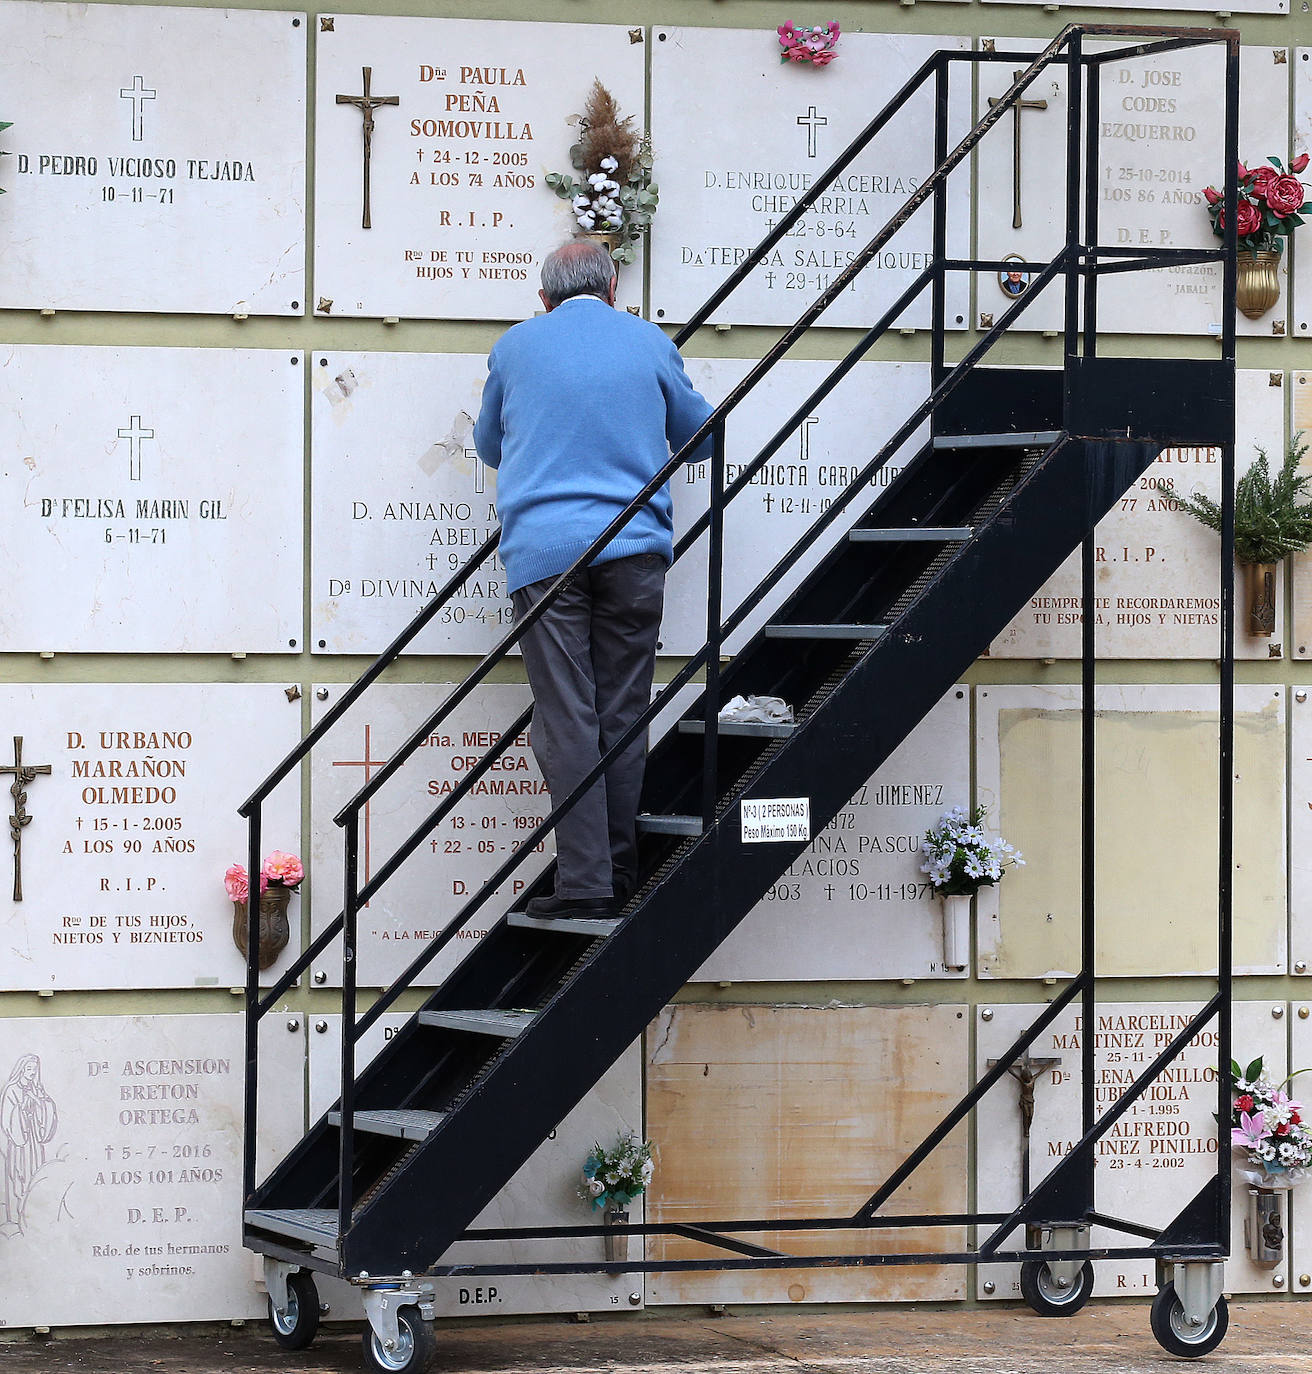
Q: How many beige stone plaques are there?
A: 2